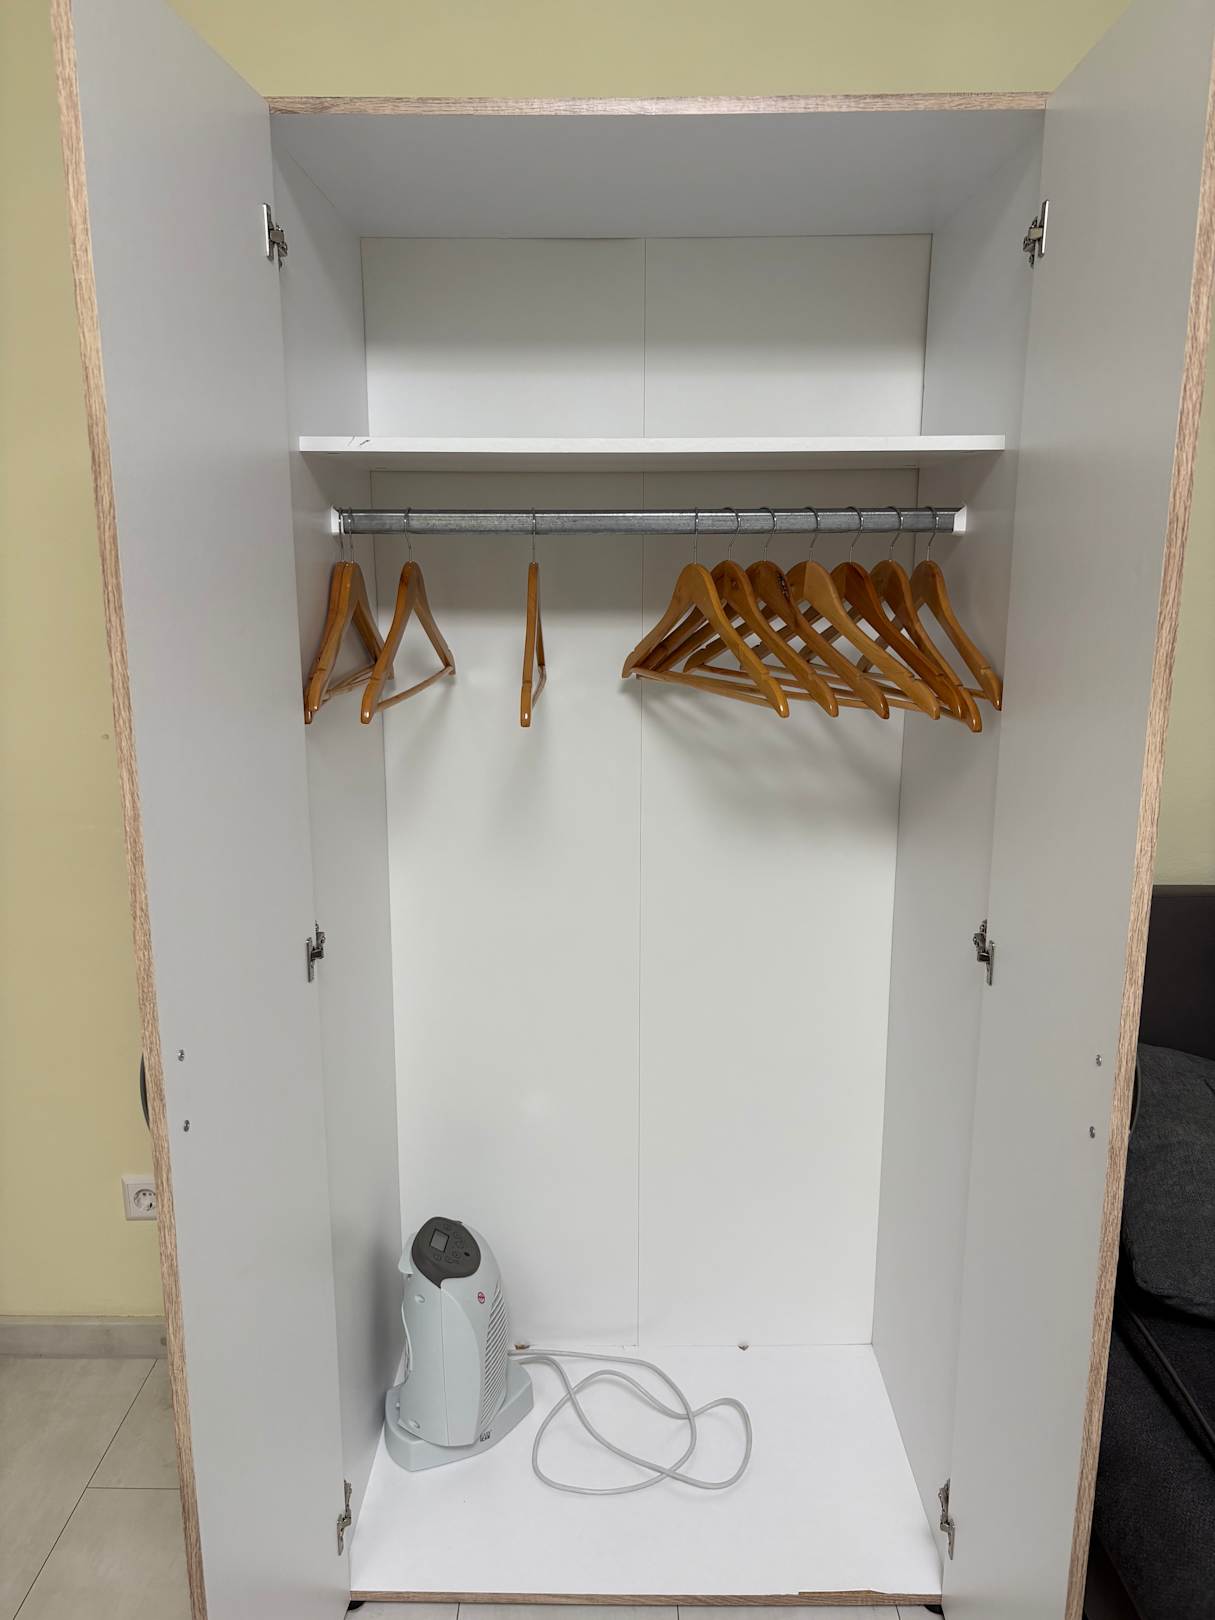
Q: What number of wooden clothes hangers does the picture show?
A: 11